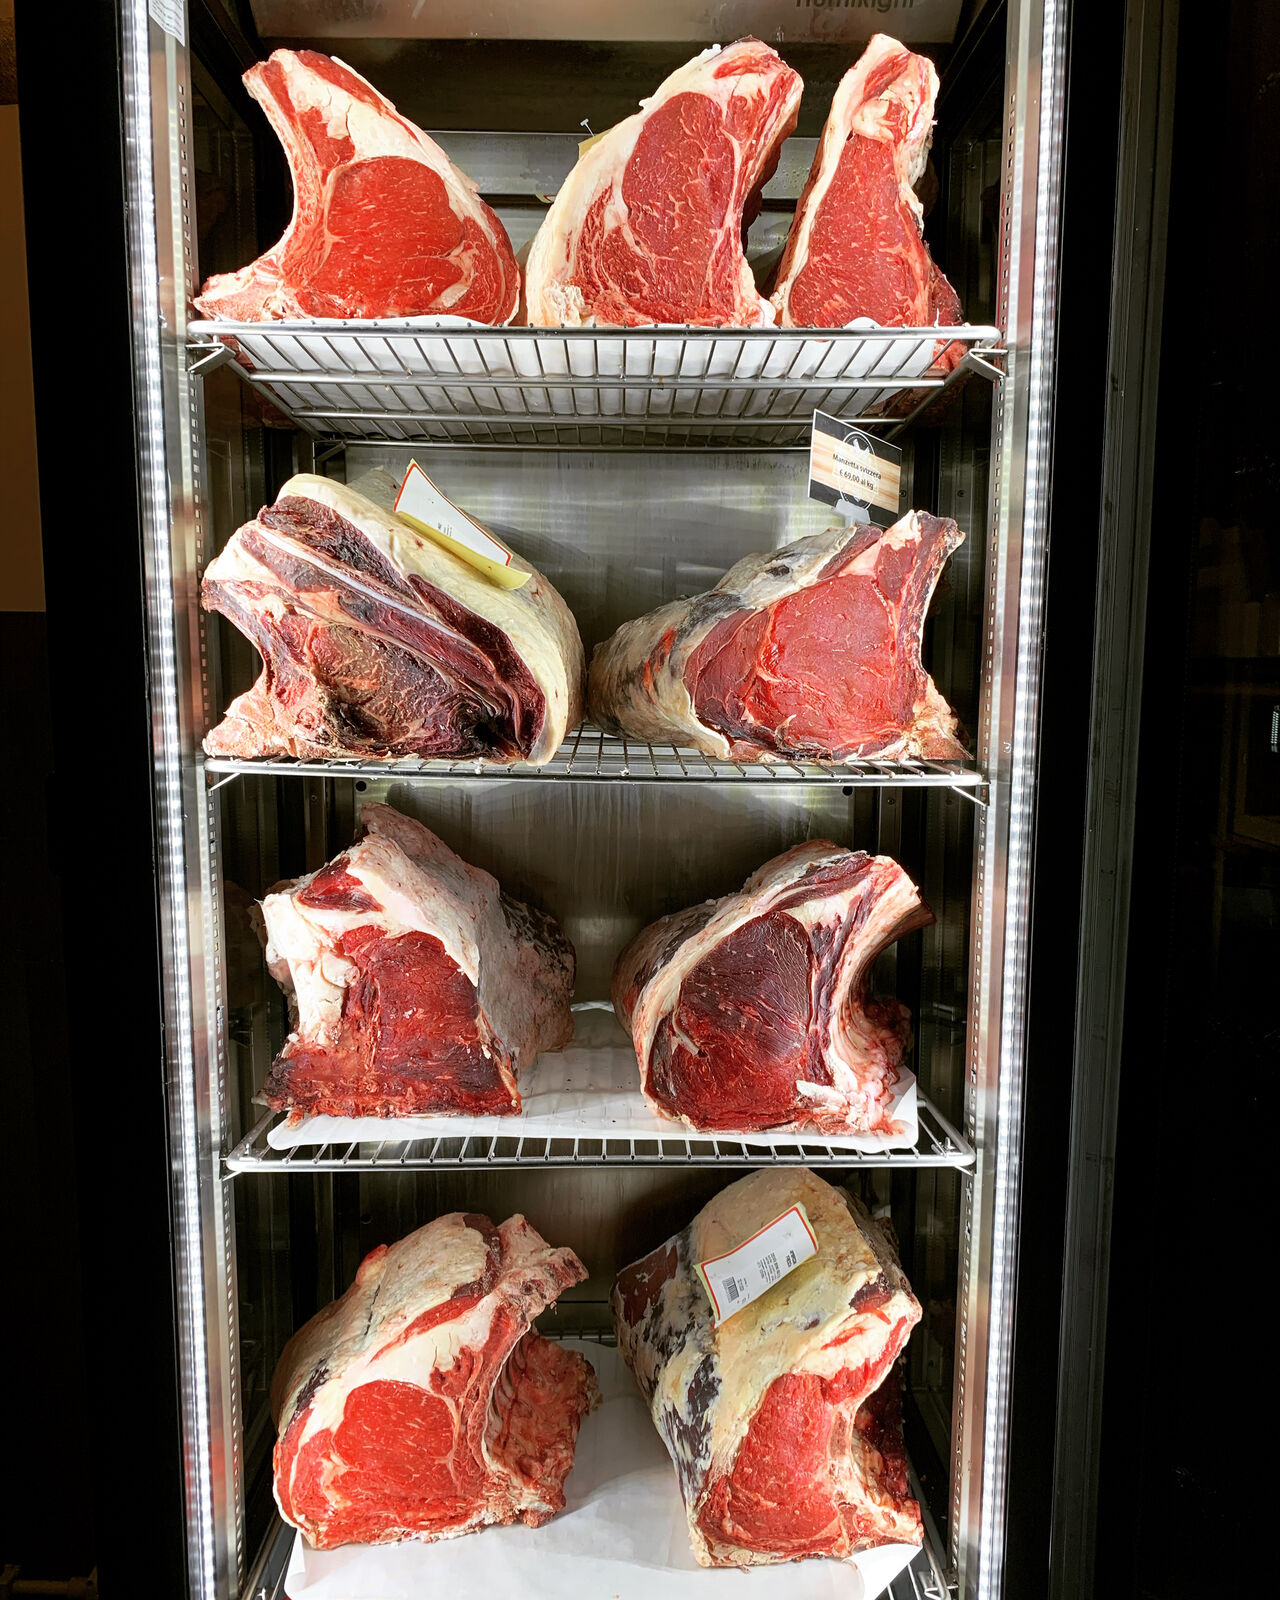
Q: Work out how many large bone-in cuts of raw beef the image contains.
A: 9